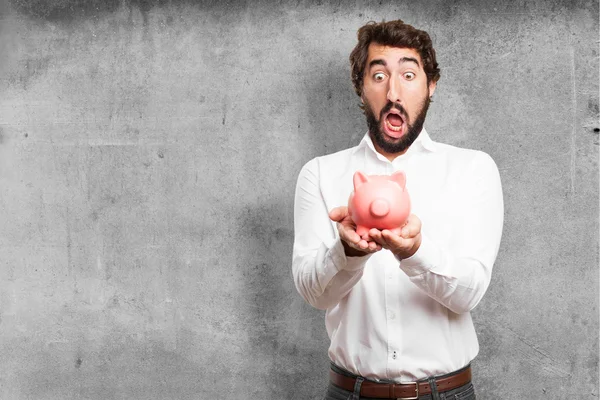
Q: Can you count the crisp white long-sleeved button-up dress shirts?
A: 1